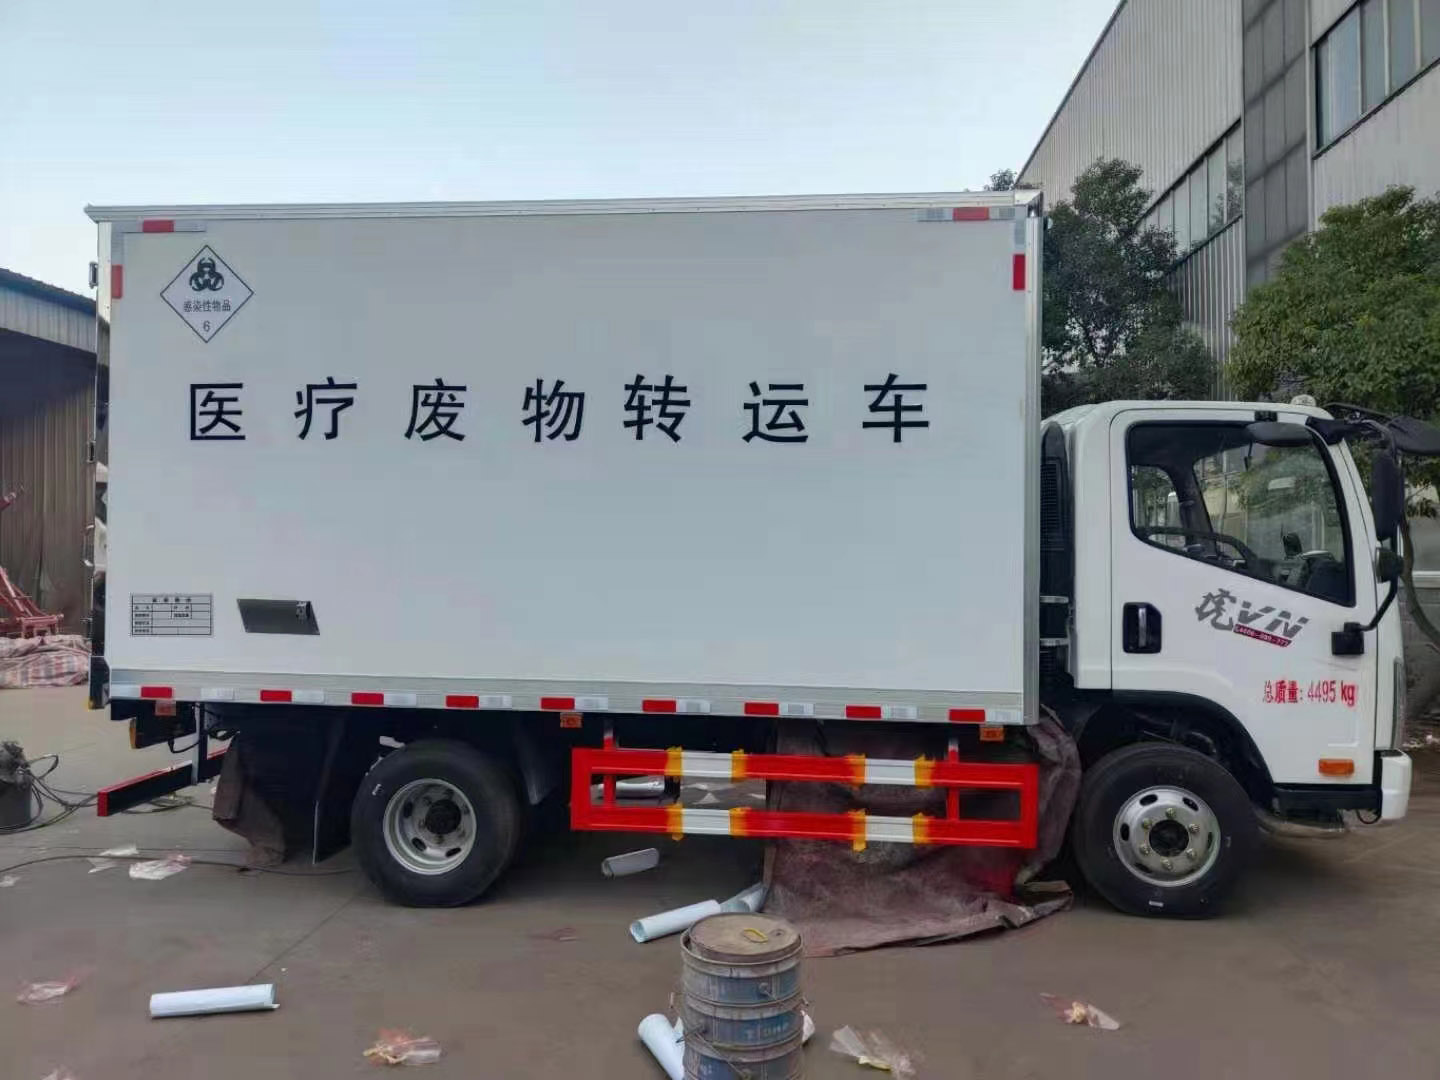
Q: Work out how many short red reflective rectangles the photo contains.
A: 13